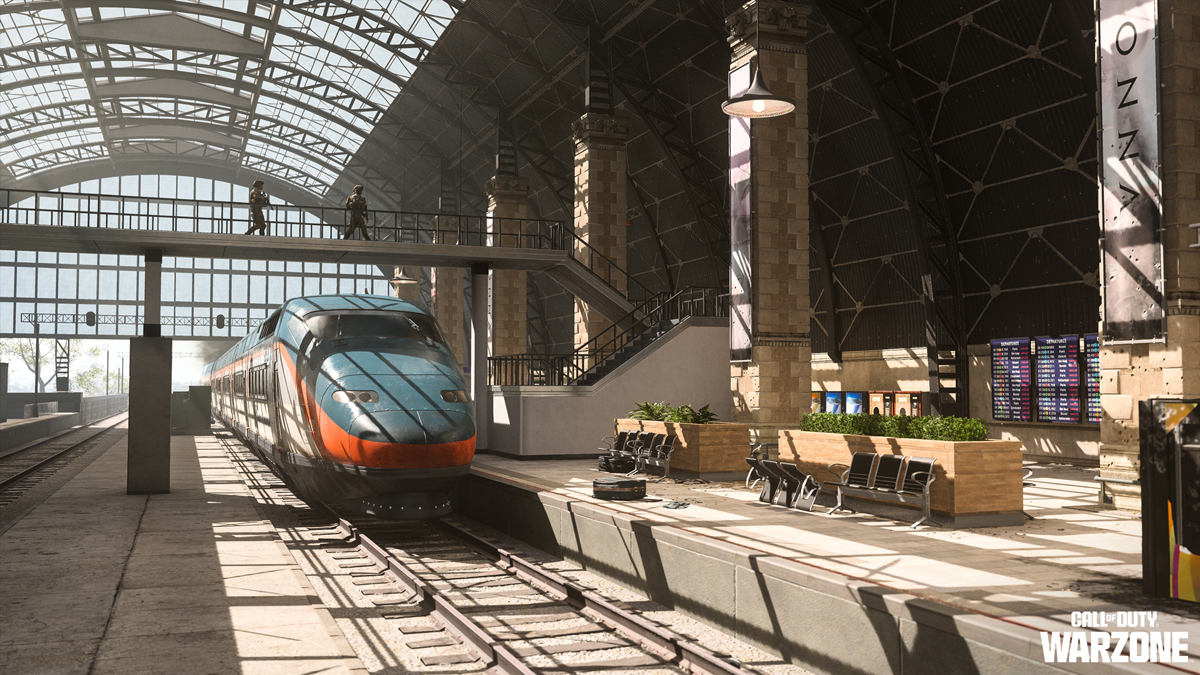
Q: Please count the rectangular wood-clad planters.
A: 2